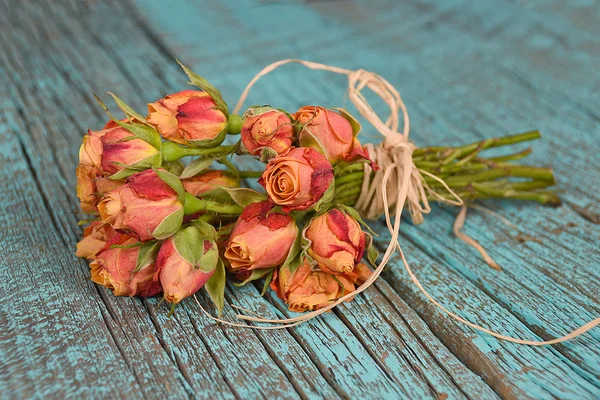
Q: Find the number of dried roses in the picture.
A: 14